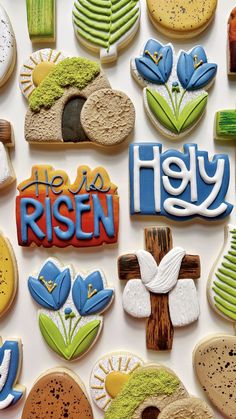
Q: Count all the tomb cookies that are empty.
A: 2